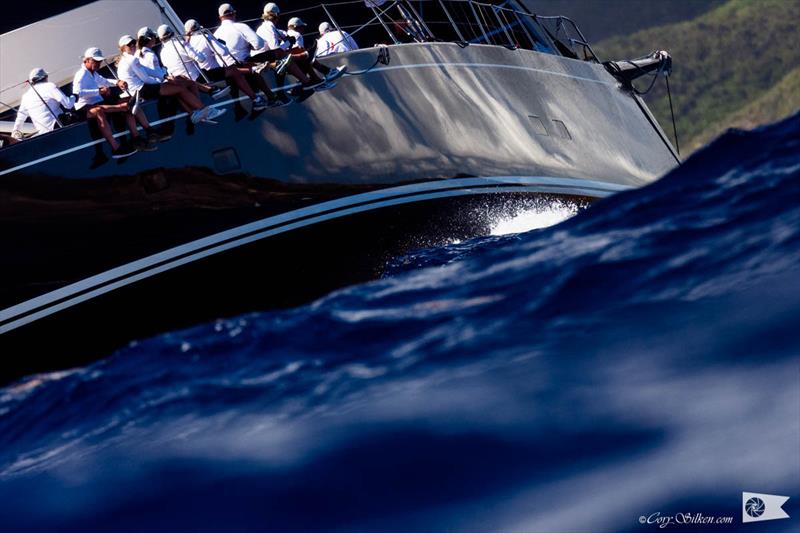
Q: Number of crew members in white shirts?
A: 10